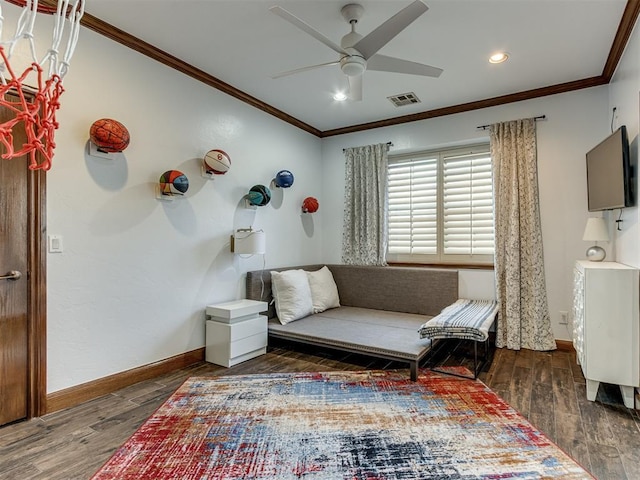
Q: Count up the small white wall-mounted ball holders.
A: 6